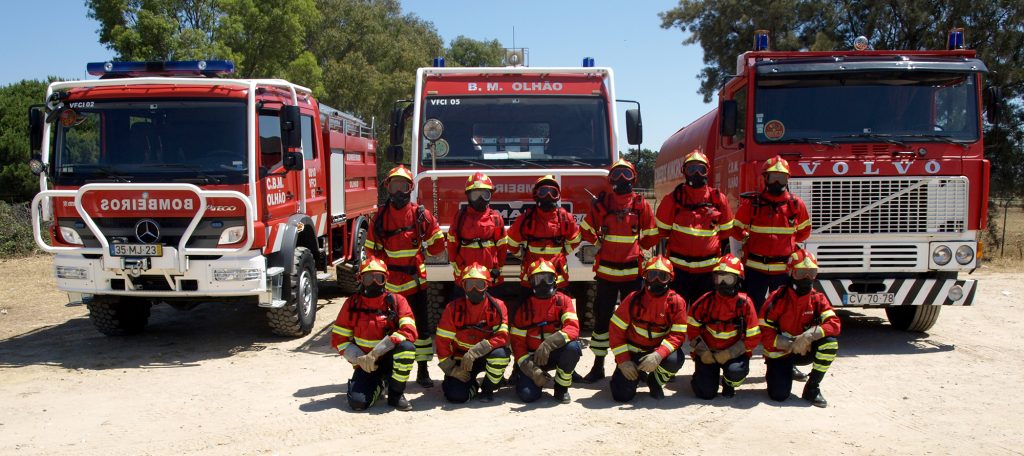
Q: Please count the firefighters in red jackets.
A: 12